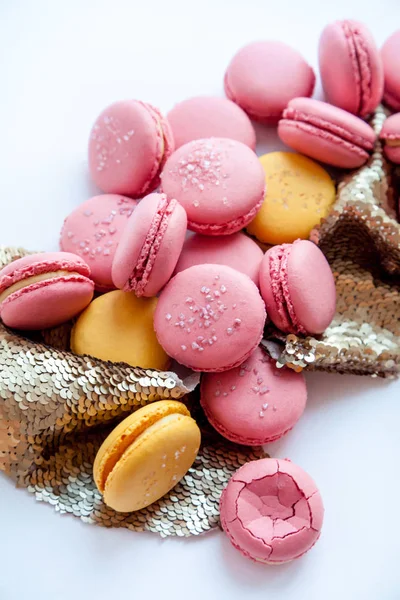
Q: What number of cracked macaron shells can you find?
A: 1